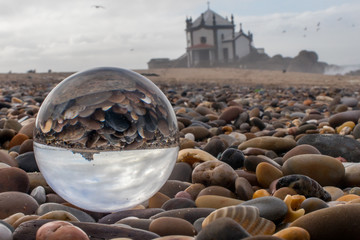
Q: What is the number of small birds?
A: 9